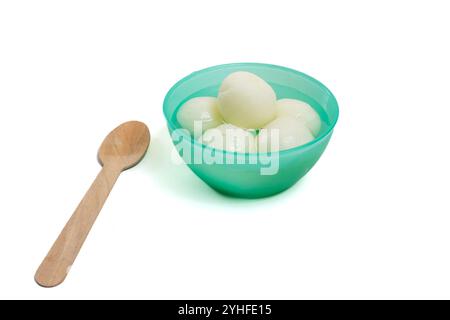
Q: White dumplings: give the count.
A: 5